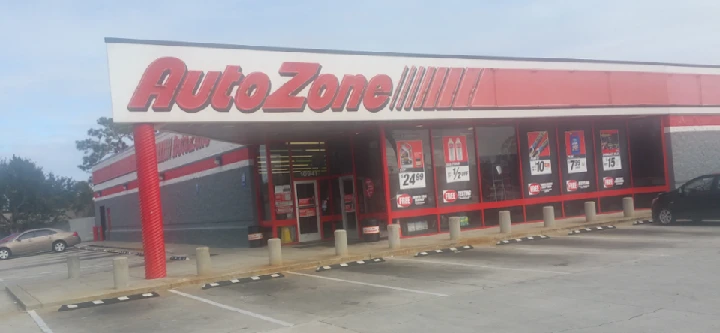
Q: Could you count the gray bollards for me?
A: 11